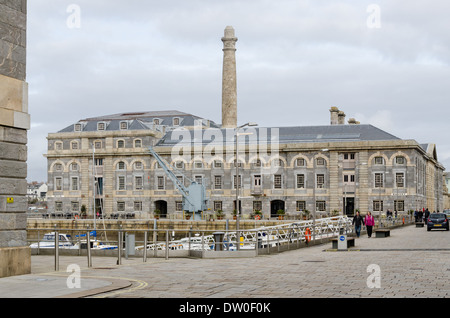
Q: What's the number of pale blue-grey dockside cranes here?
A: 1